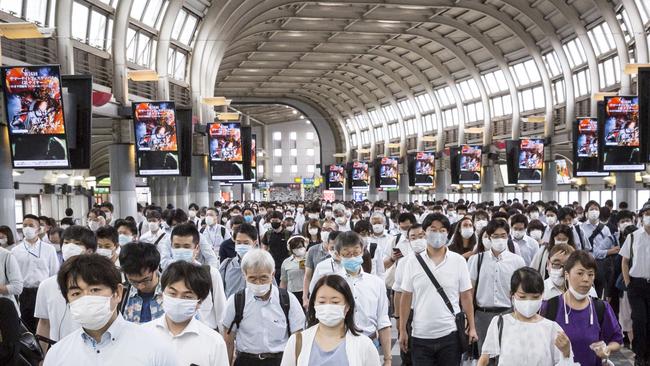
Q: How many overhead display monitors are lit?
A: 12